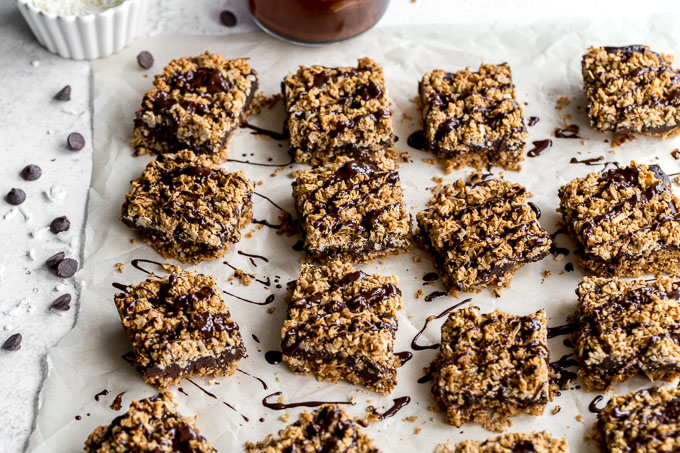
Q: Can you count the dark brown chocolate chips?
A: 11